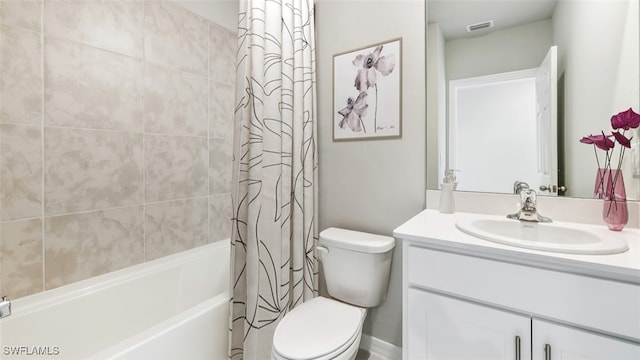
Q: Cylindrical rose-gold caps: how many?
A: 0